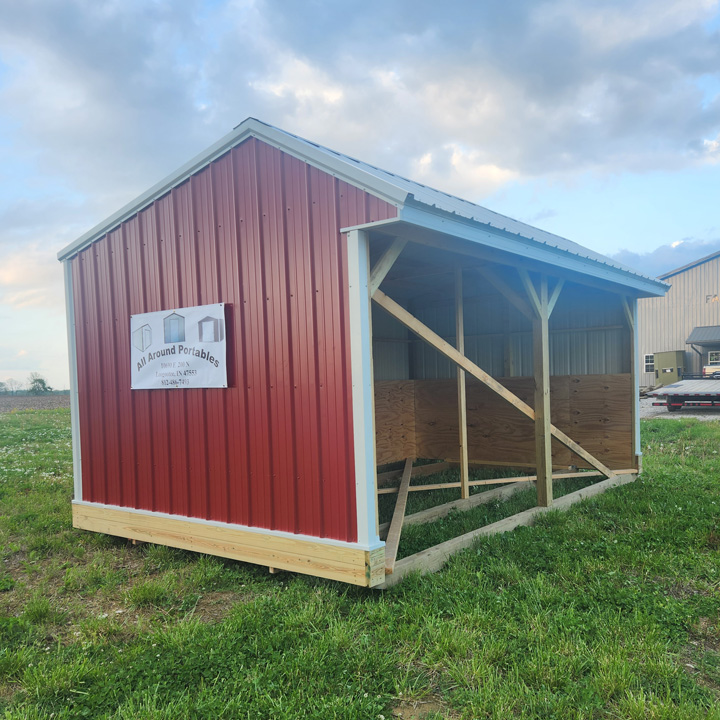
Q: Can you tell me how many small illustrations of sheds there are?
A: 3